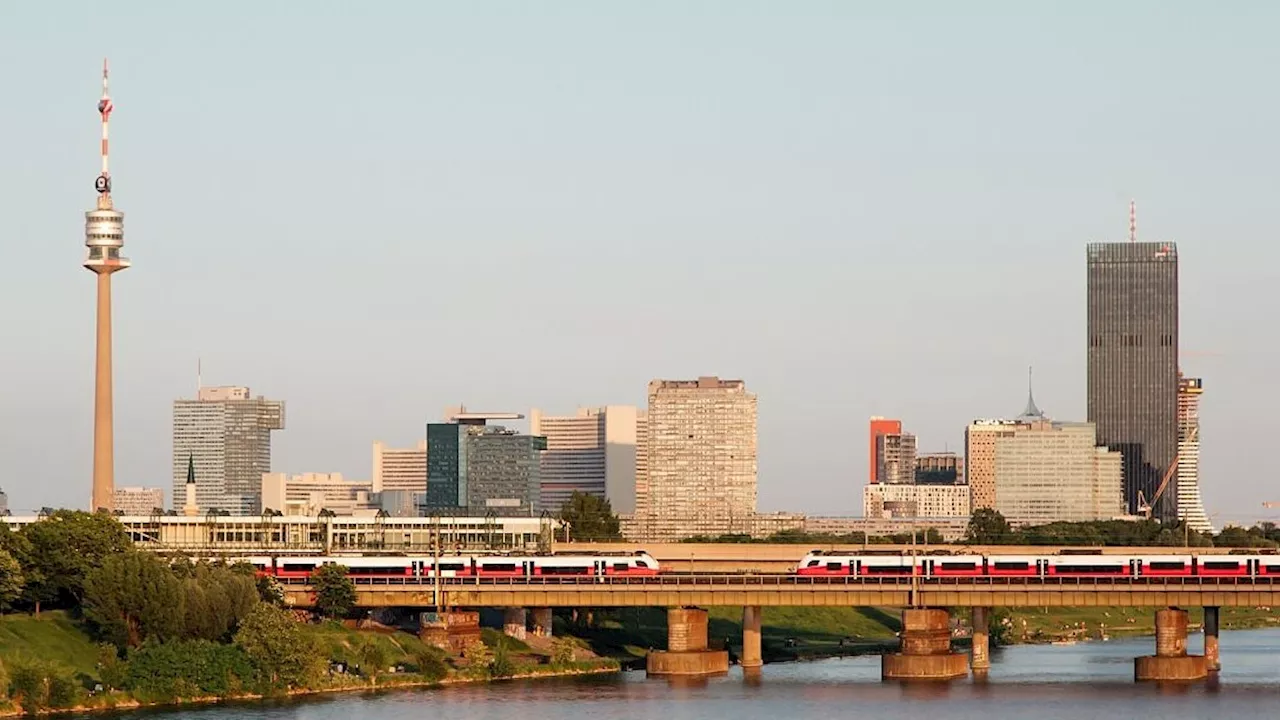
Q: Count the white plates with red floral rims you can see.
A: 0